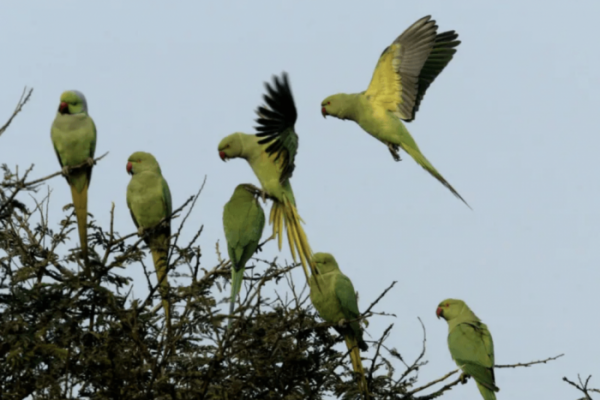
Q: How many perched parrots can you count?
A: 5